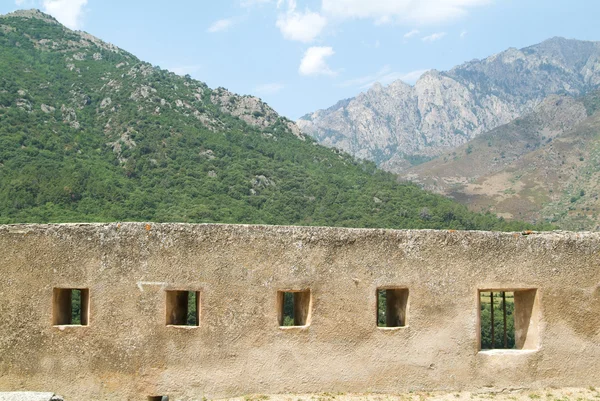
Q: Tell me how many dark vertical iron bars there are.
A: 2